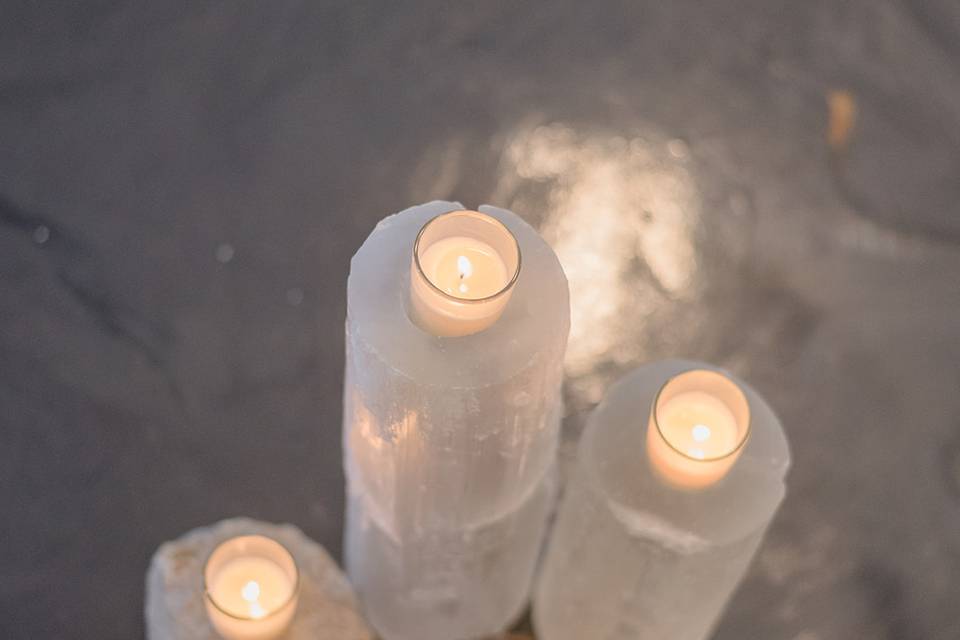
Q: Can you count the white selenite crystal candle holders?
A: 3